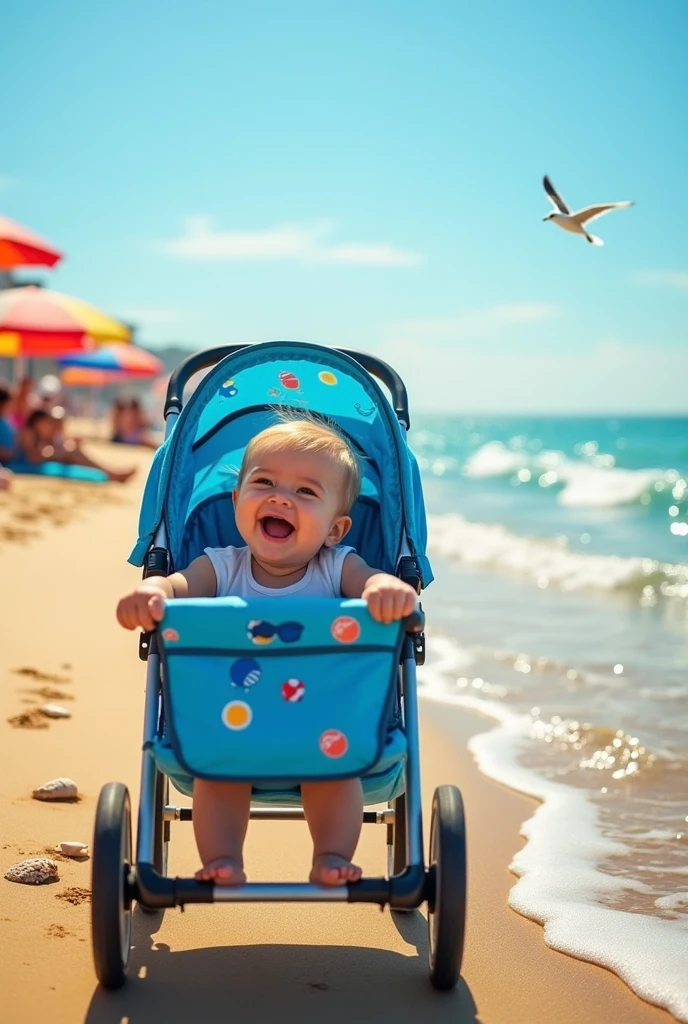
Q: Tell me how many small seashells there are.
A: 4